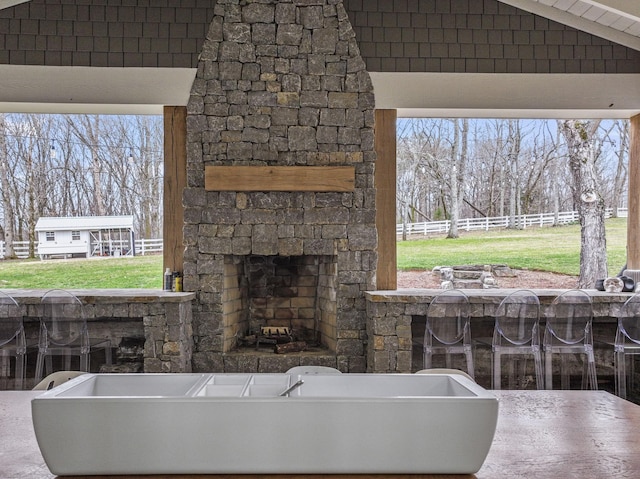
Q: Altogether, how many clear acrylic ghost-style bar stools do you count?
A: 6